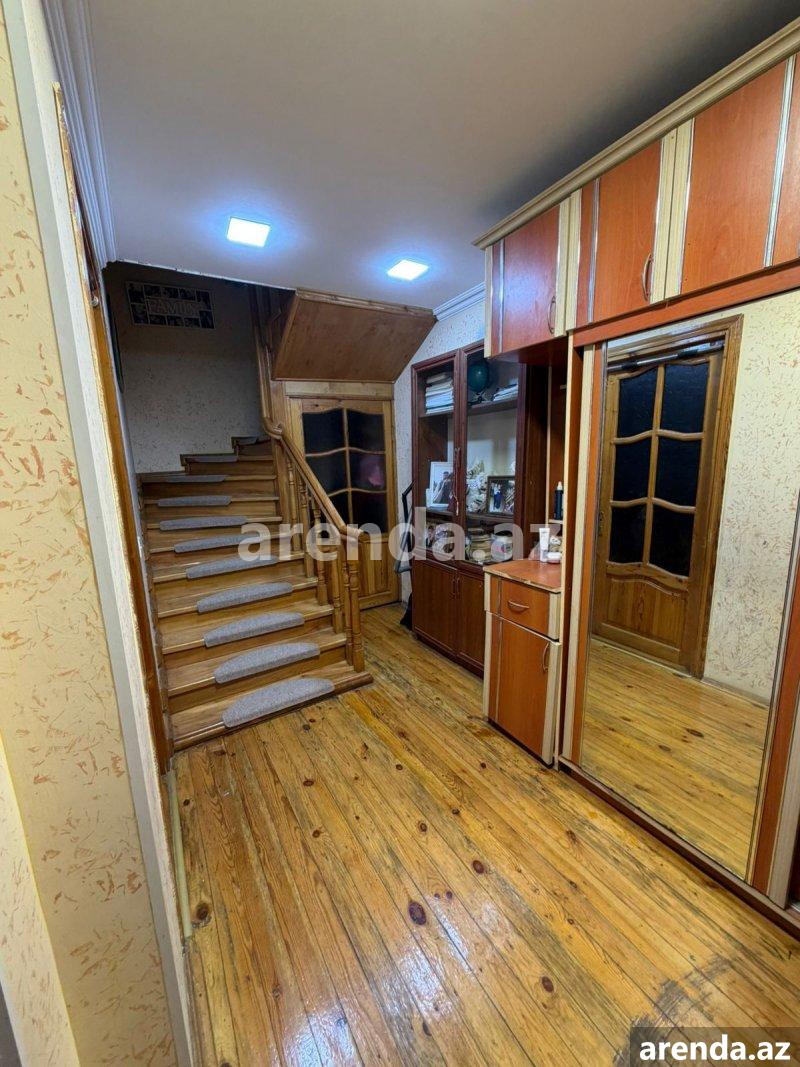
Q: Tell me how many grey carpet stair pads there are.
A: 11